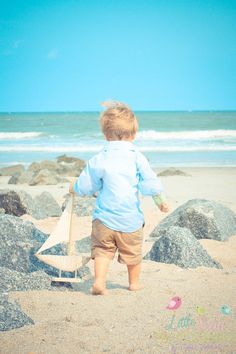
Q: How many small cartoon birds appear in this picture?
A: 3